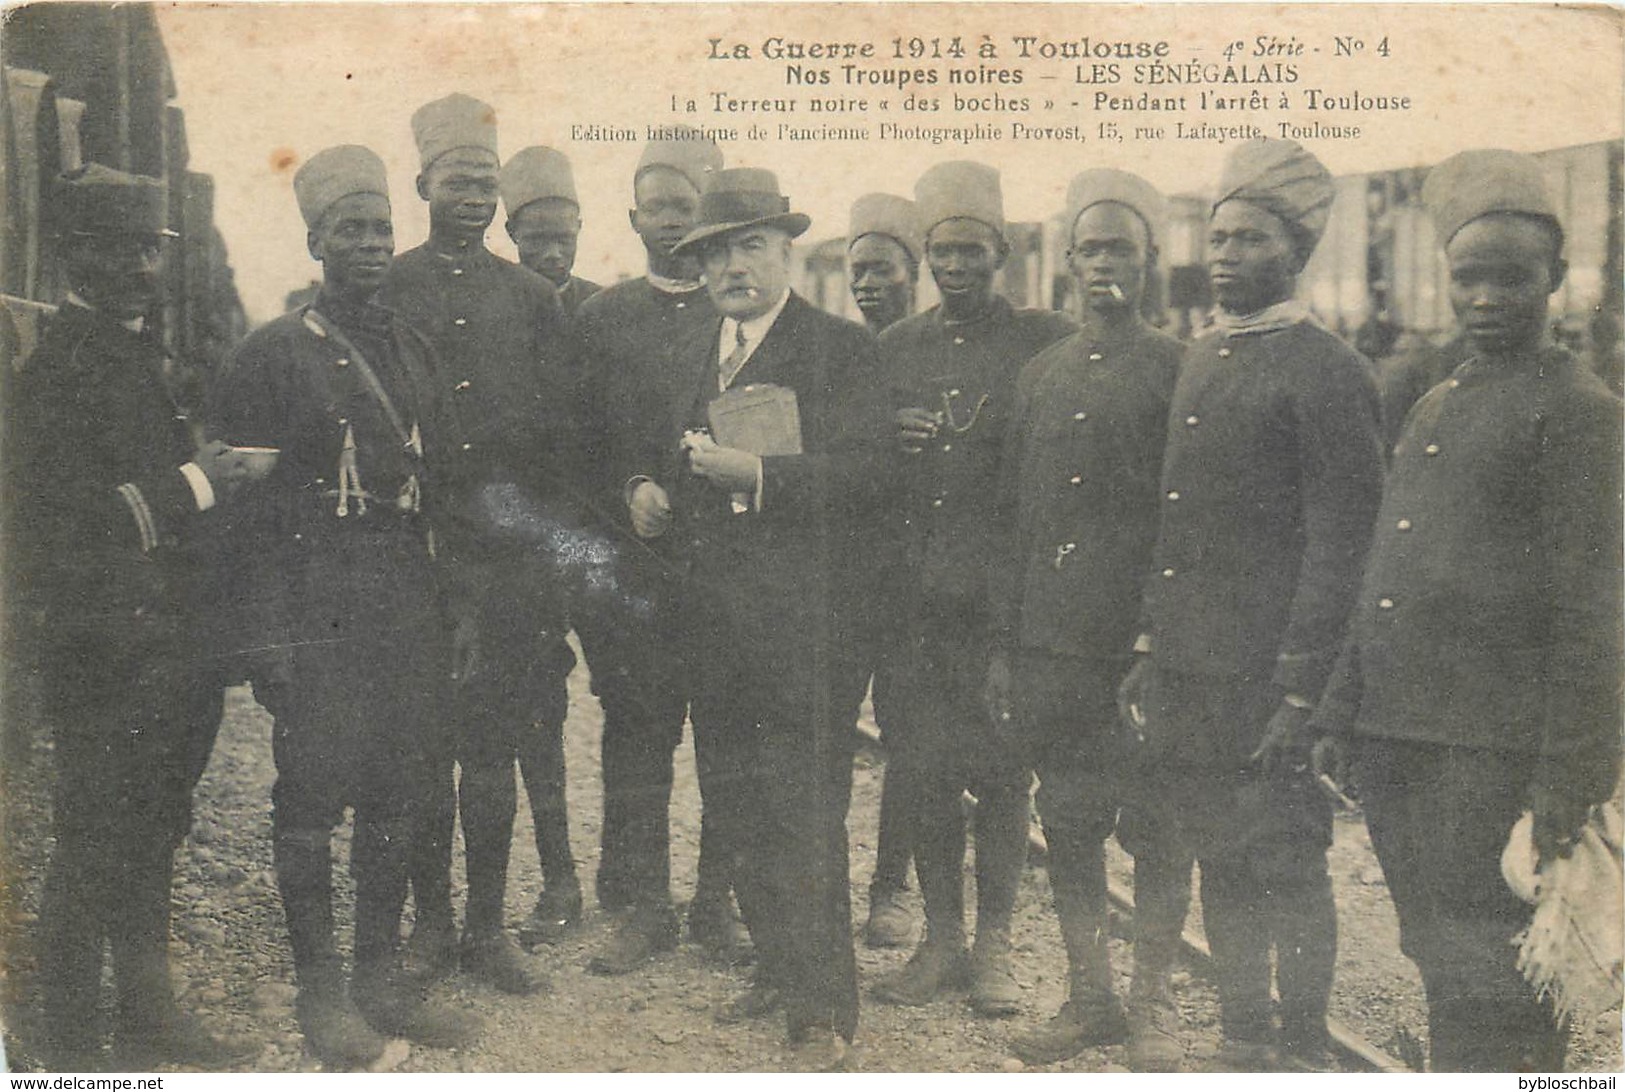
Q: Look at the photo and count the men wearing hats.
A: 11